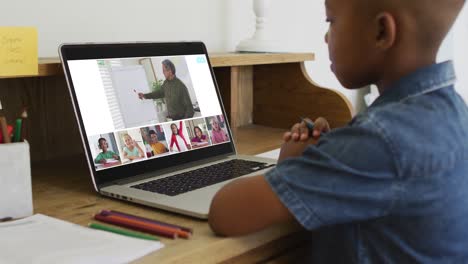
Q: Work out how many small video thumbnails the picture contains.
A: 6